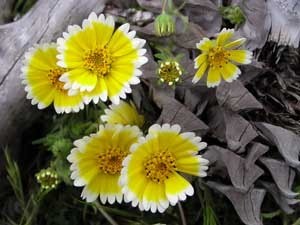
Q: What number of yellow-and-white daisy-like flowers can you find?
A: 6